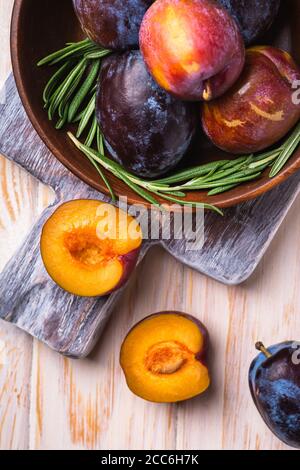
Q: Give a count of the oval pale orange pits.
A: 1